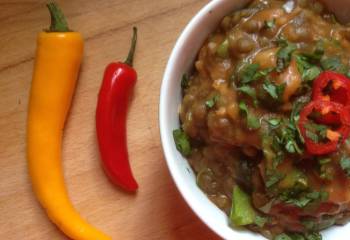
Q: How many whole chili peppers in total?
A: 2